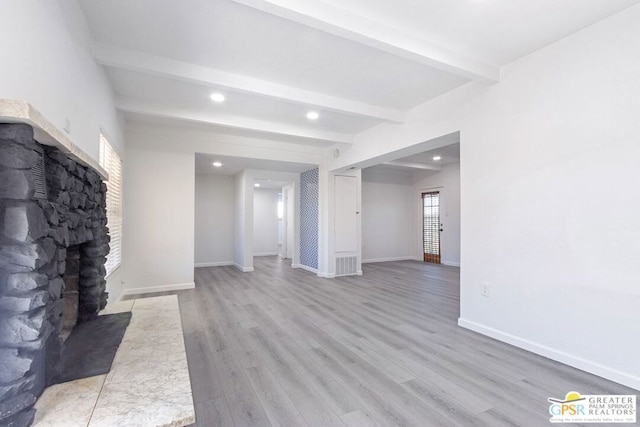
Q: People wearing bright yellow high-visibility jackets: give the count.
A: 0